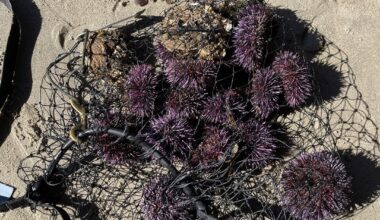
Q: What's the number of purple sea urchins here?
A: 13